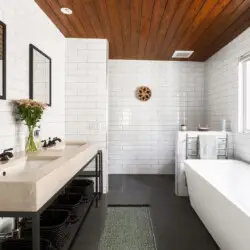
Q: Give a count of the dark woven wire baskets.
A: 4